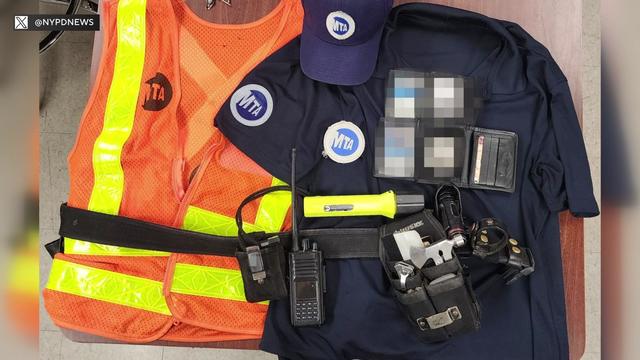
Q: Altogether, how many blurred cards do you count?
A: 4